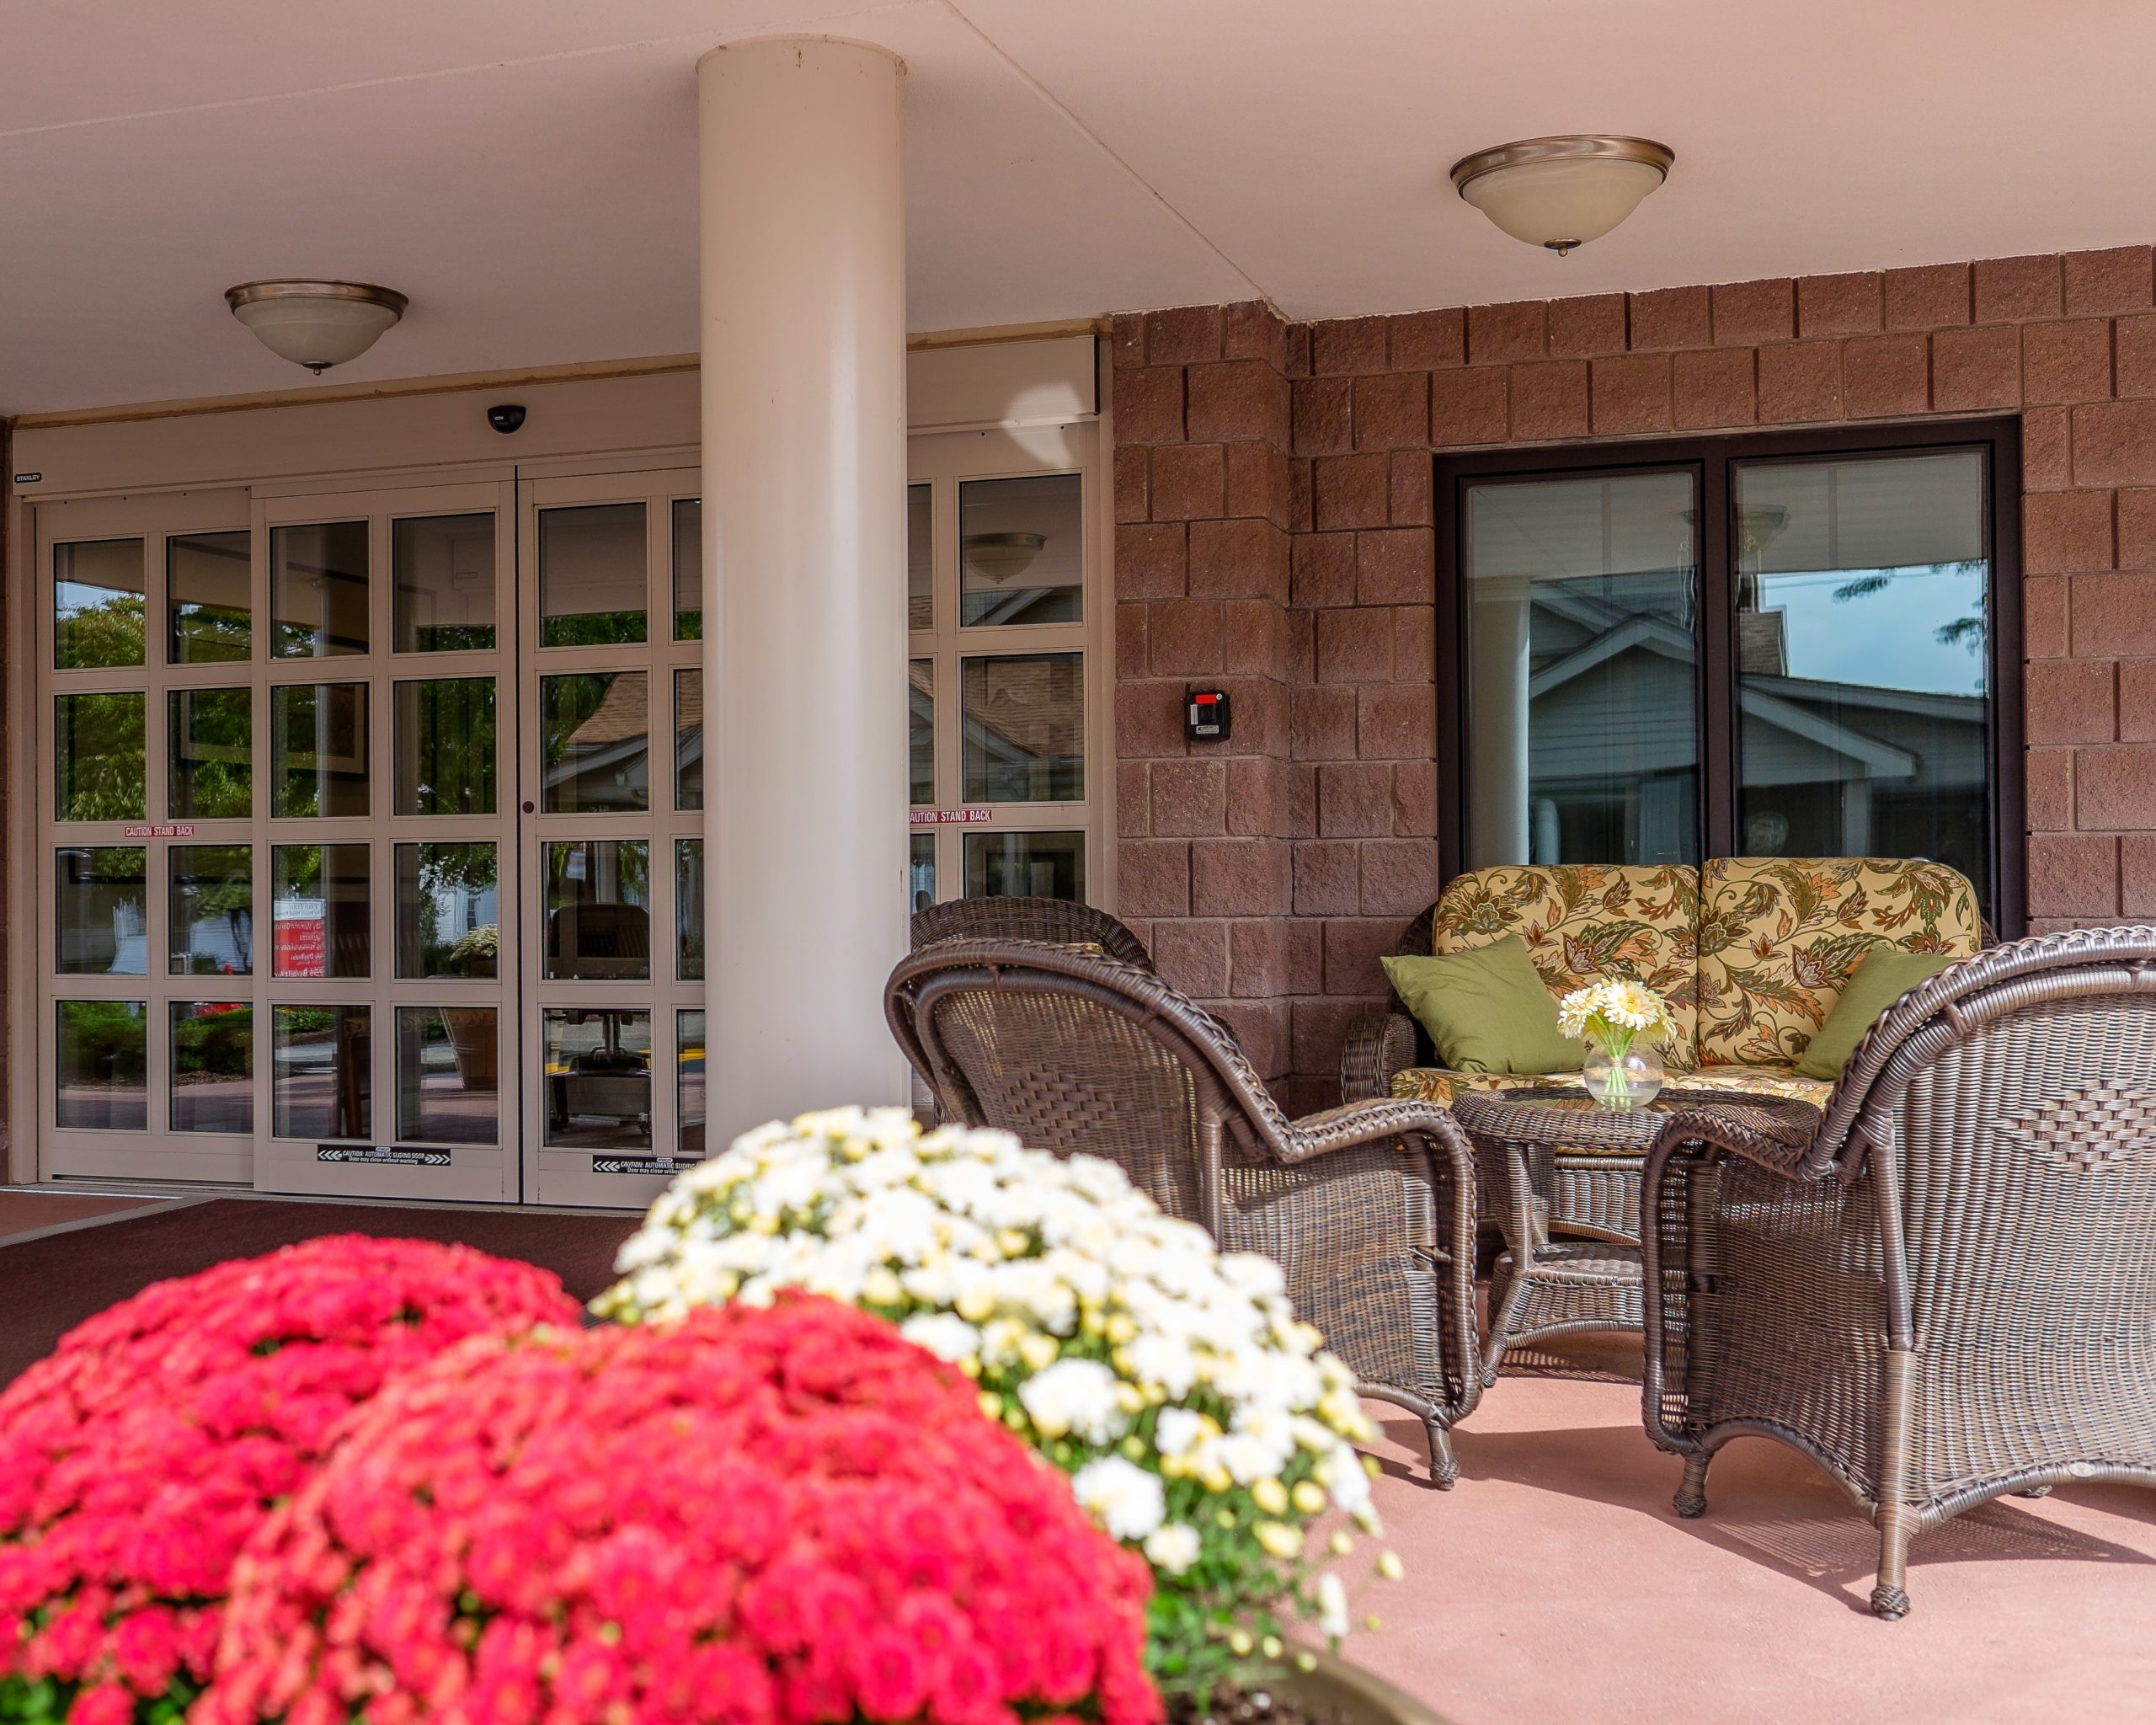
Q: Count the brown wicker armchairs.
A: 3